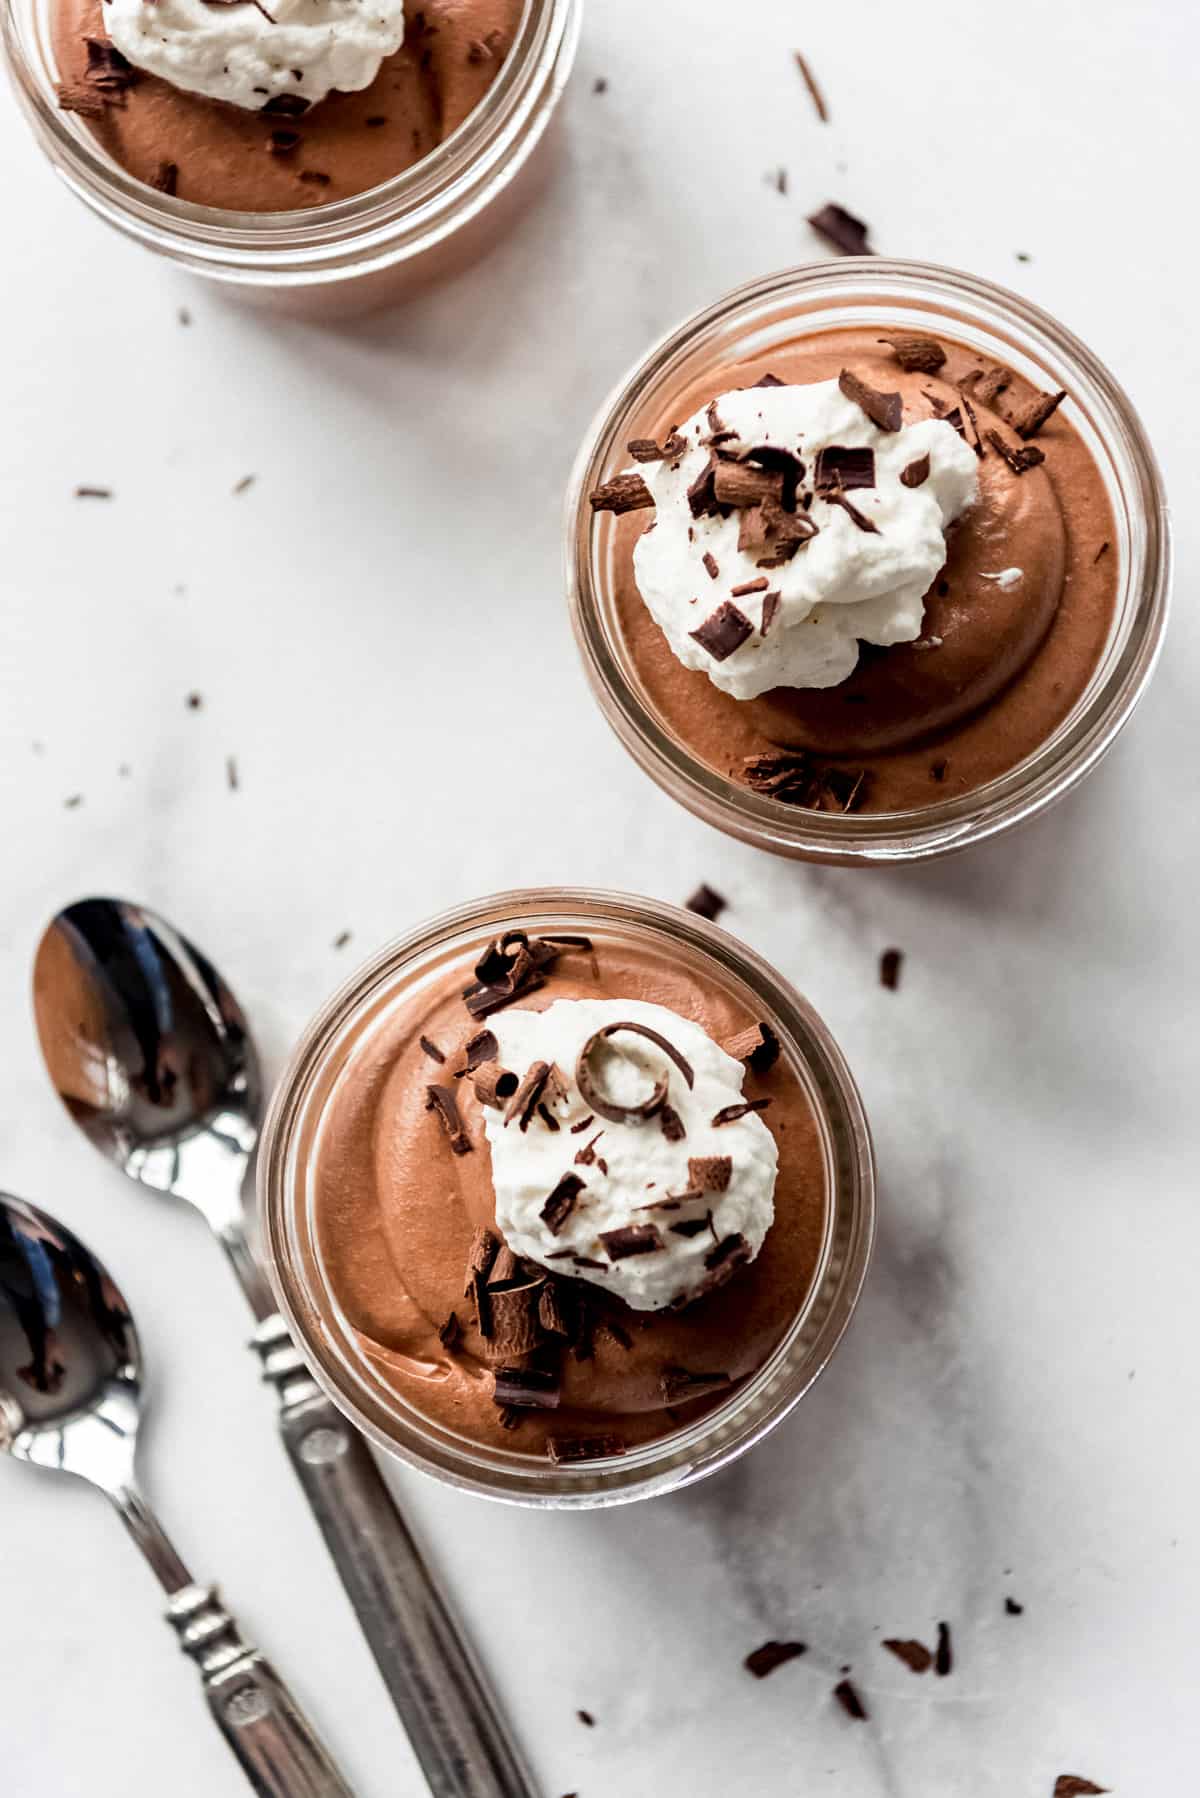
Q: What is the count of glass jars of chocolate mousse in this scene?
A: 3